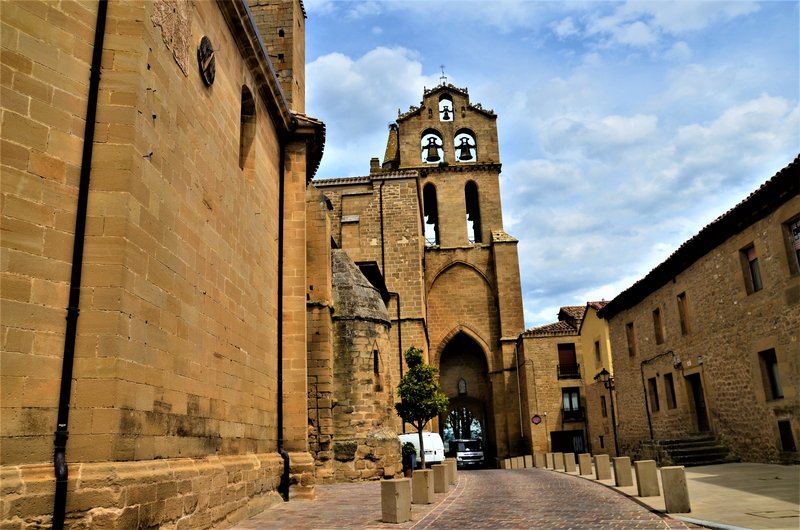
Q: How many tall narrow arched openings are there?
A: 2